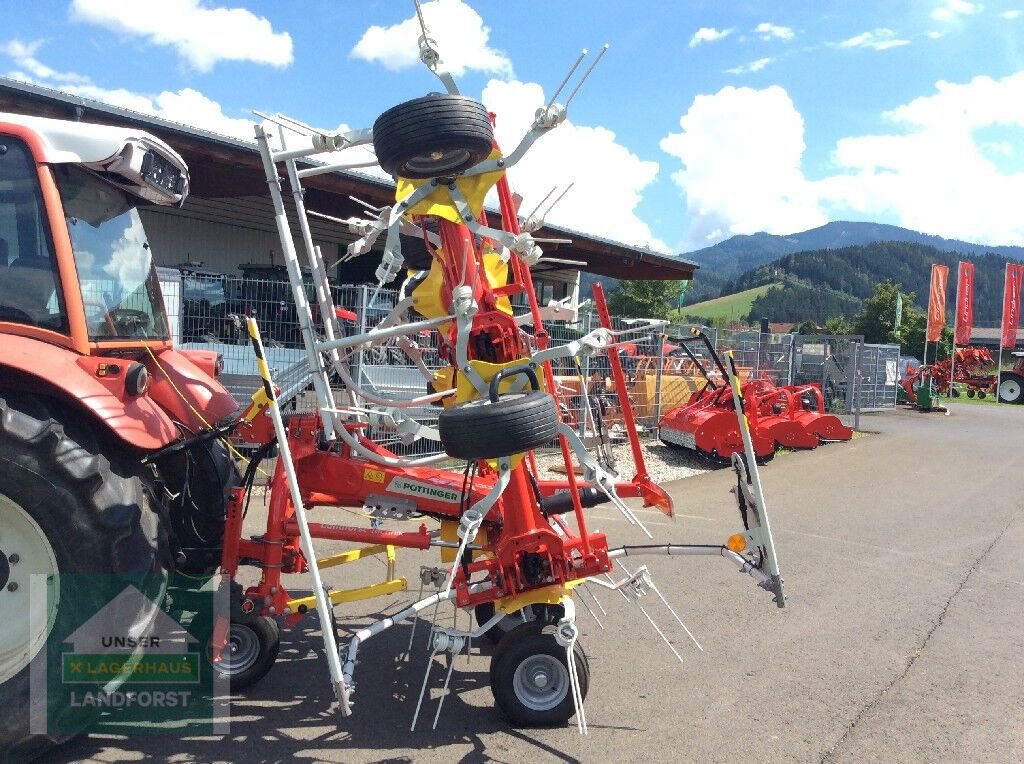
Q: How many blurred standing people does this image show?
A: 0